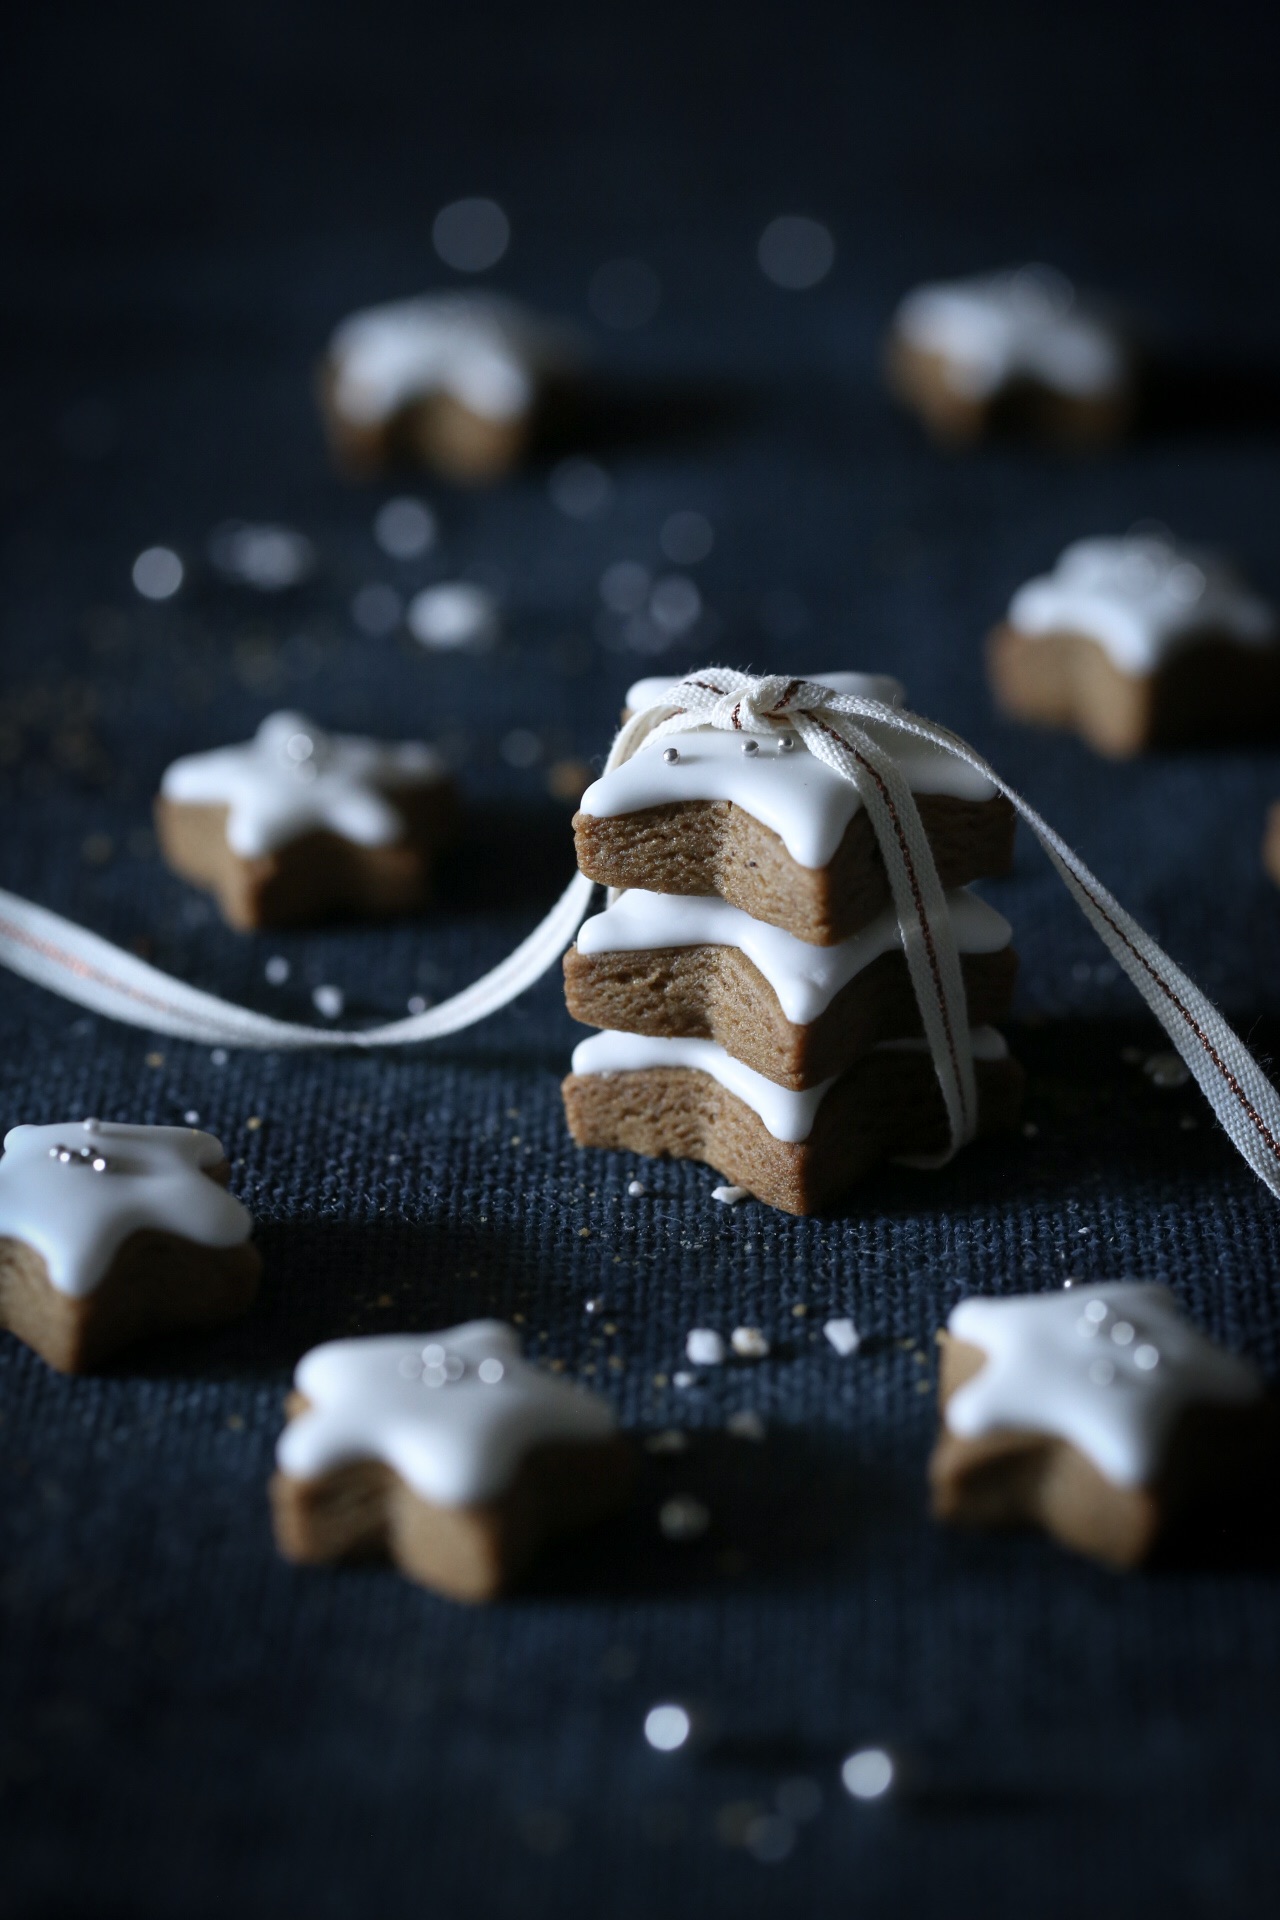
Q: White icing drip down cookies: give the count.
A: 10